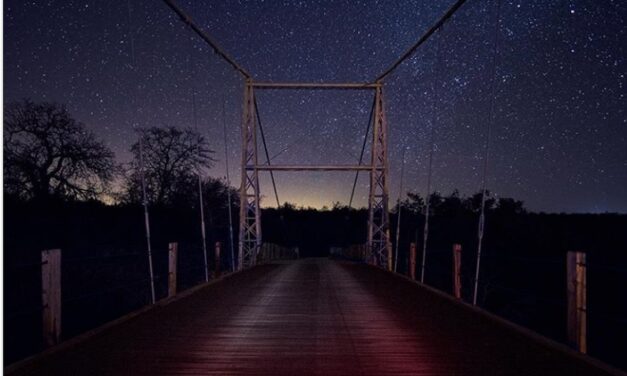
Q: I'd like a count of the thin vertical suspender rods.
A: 6